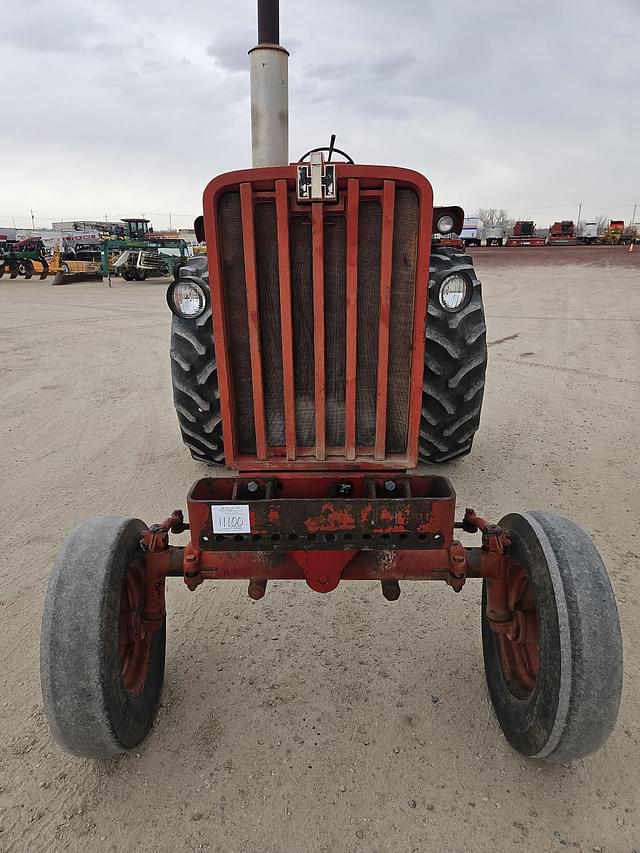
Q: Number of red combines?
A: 2